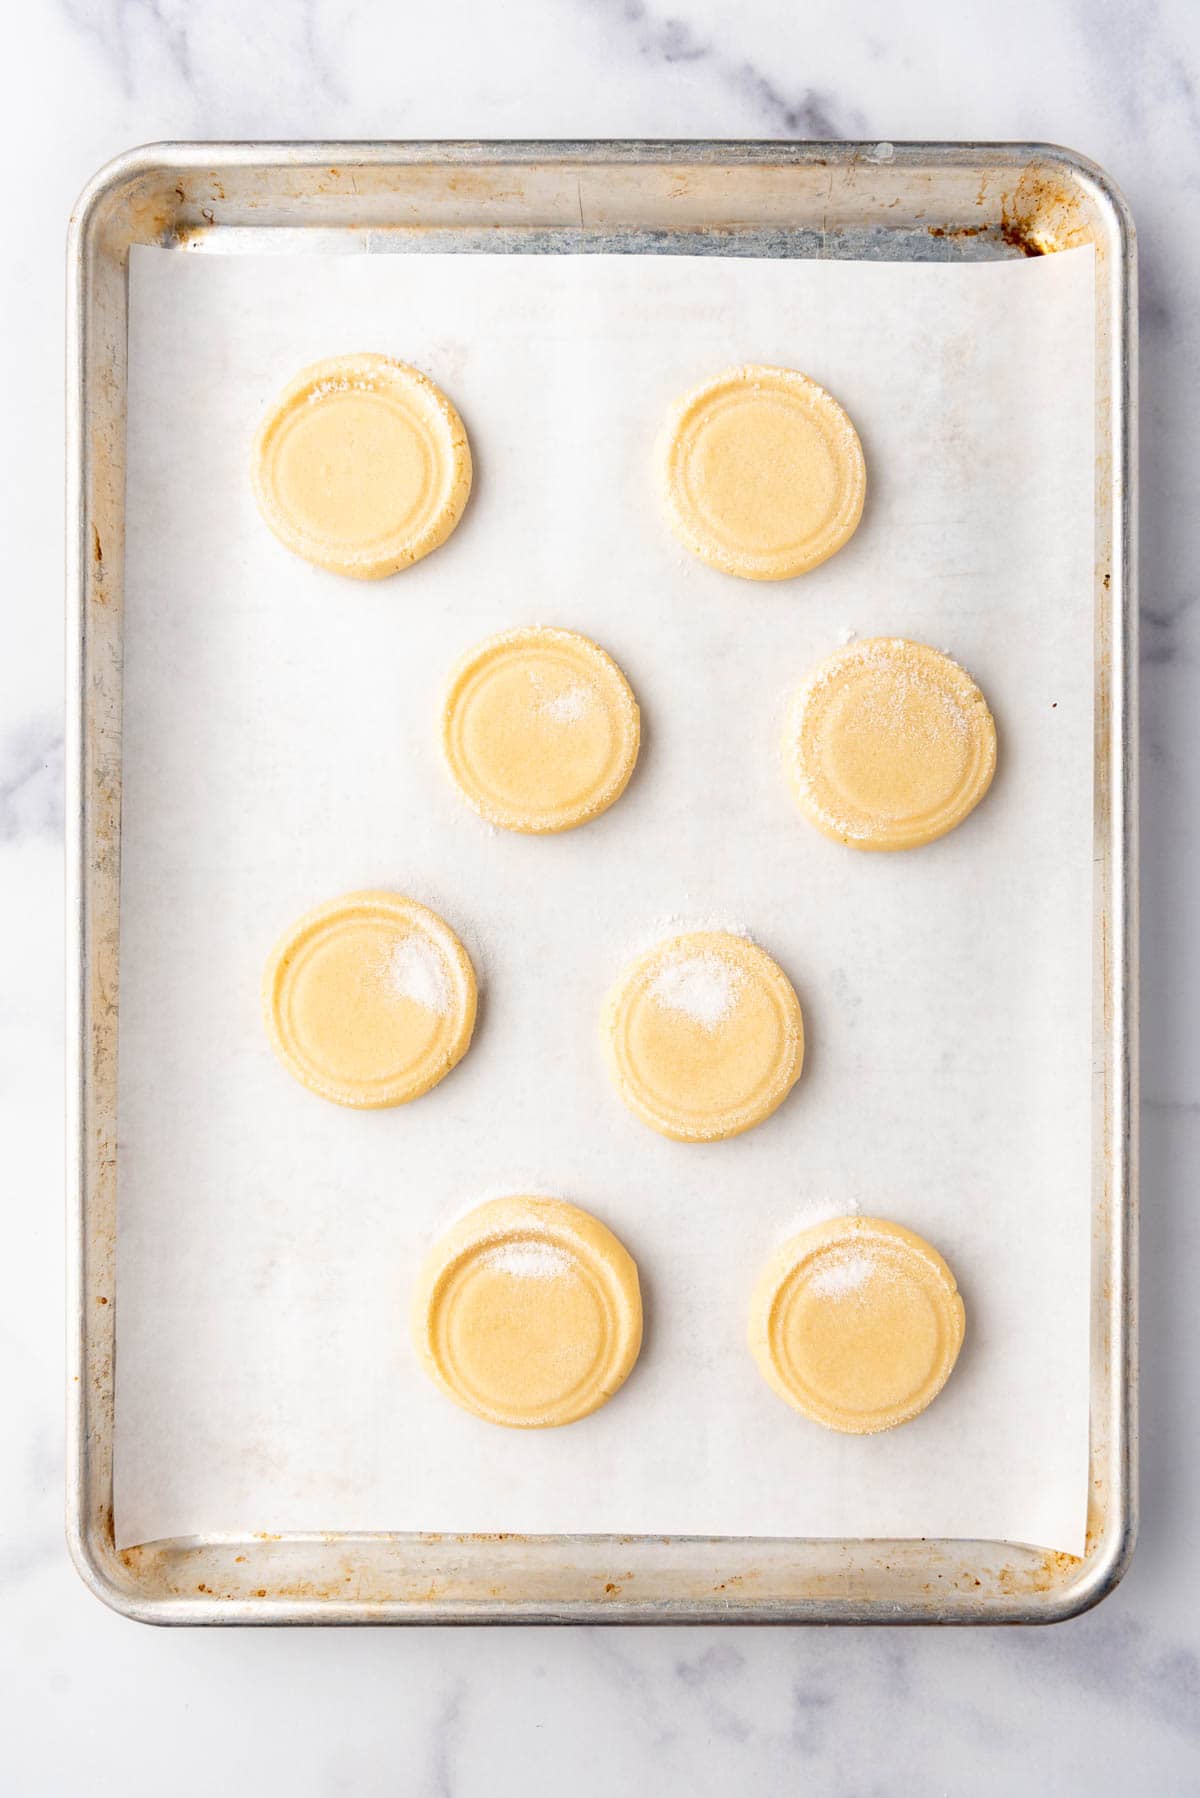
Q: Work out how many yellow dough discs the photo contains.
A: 8